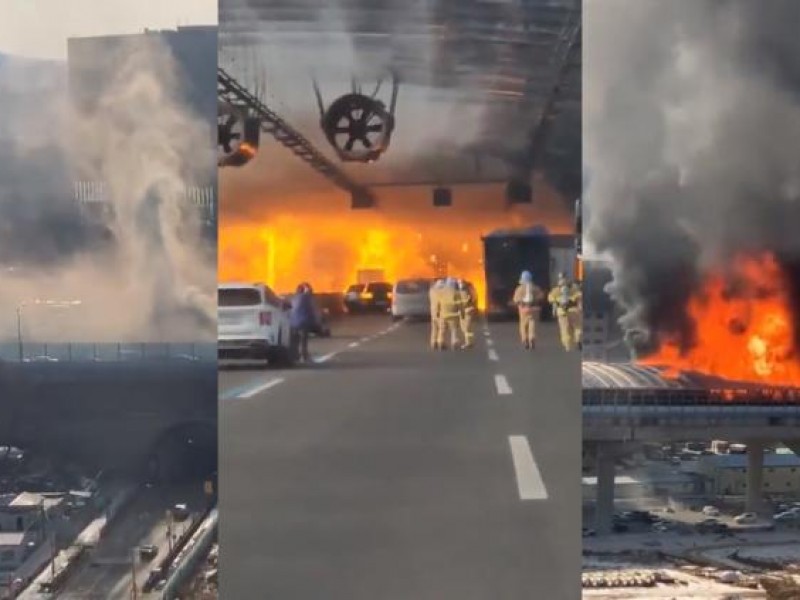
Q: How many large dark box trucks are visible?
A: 1